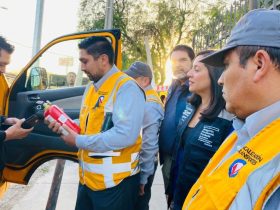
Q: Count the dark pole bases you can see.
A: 1